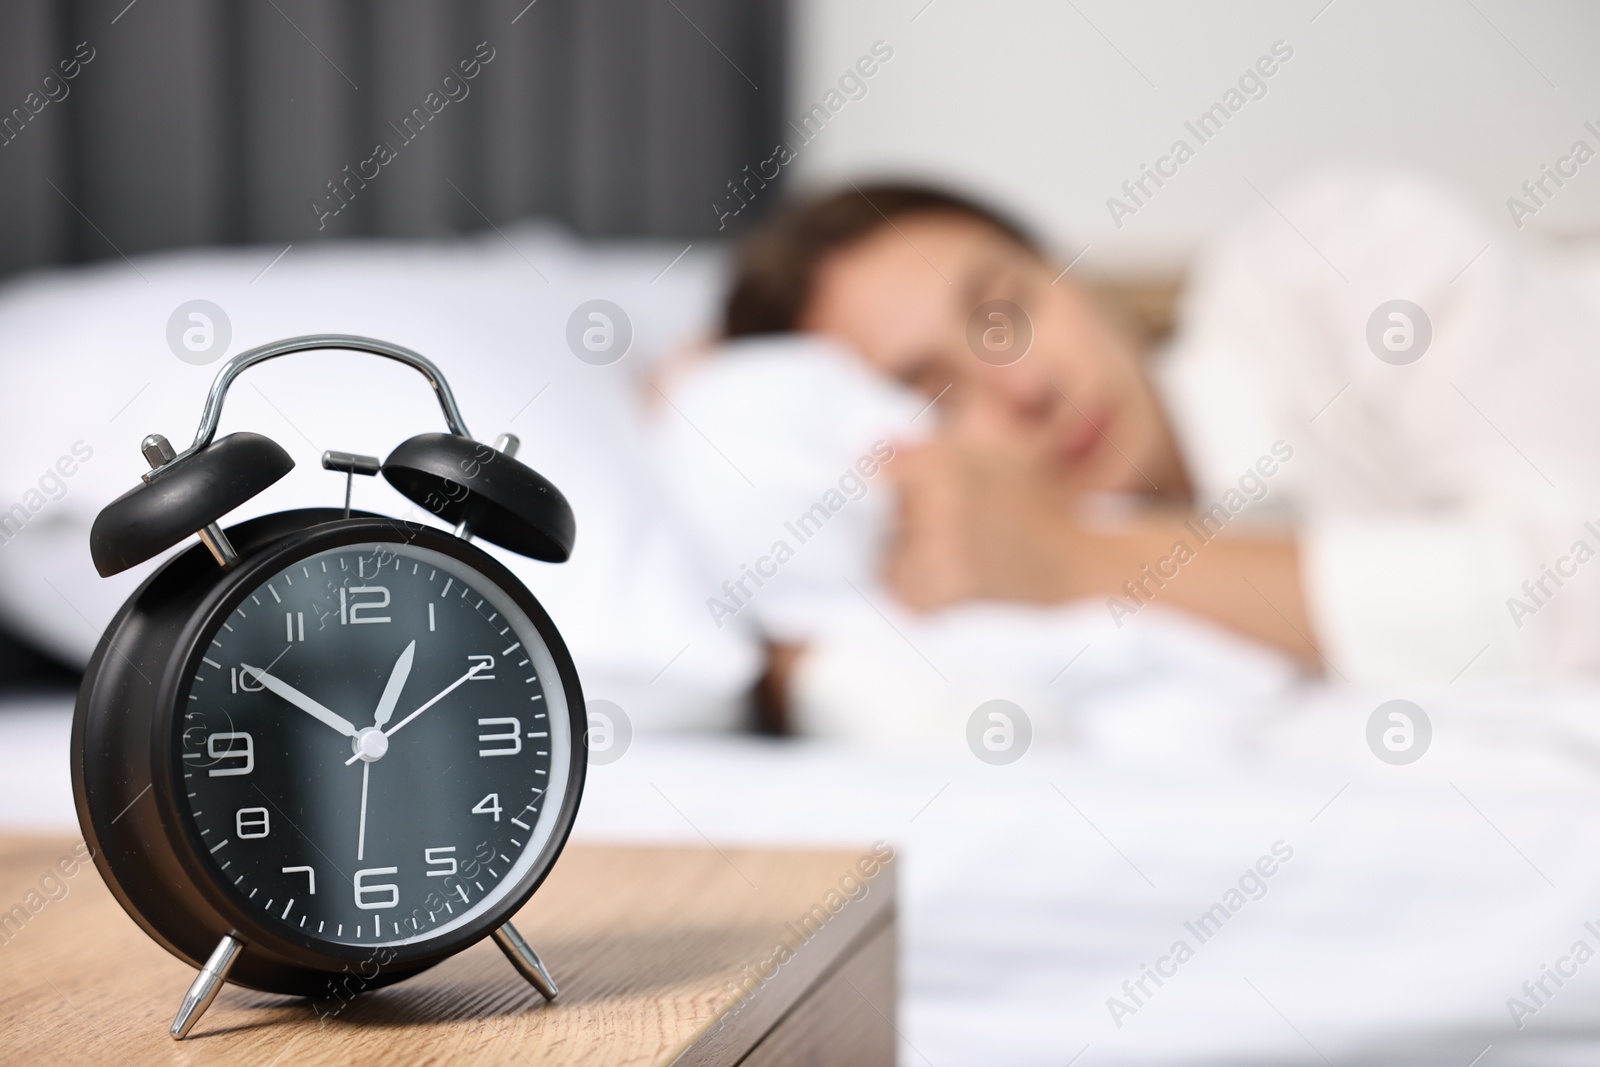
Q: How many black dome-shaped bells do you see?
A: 2